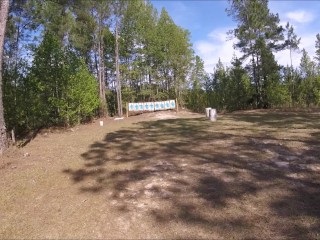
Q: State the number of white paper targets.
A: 9